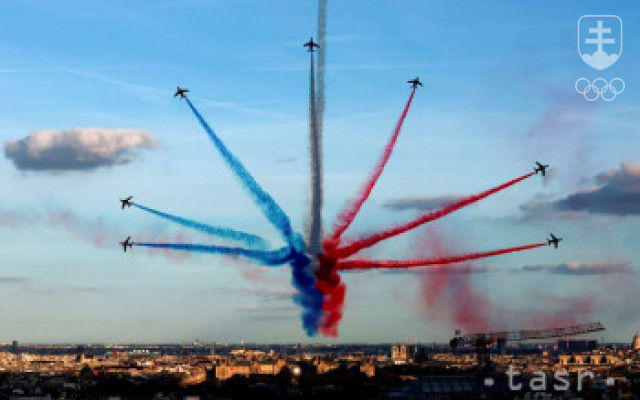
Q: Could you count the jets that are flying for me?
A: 7